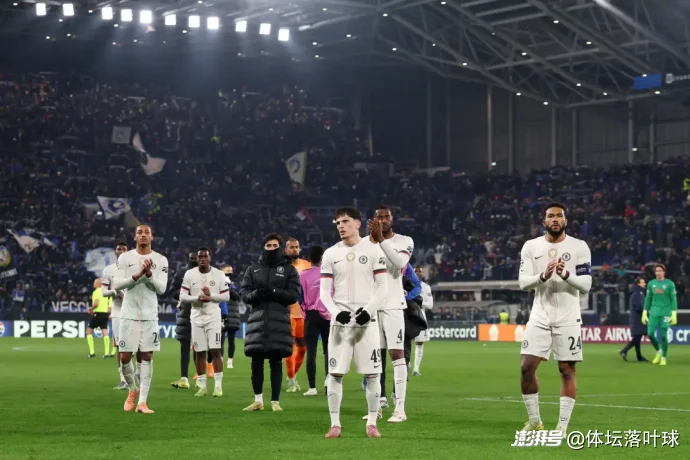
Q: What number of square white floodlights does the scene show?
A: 11